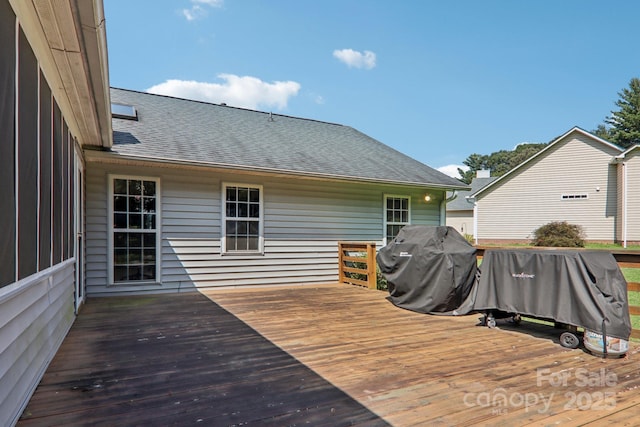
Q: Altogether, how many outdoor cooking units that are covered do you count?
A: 2